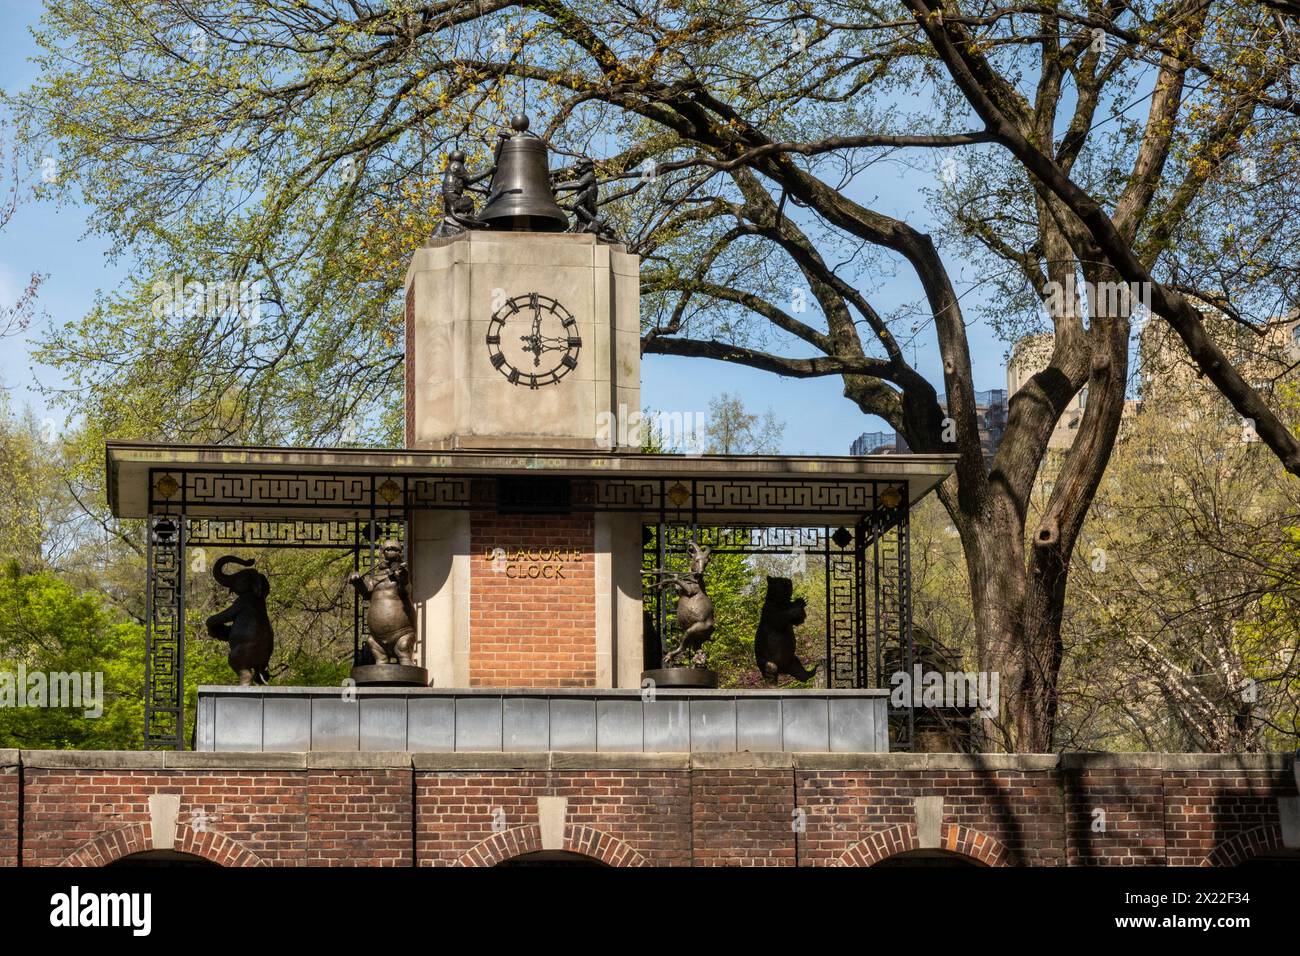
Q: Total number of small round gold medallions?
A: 4